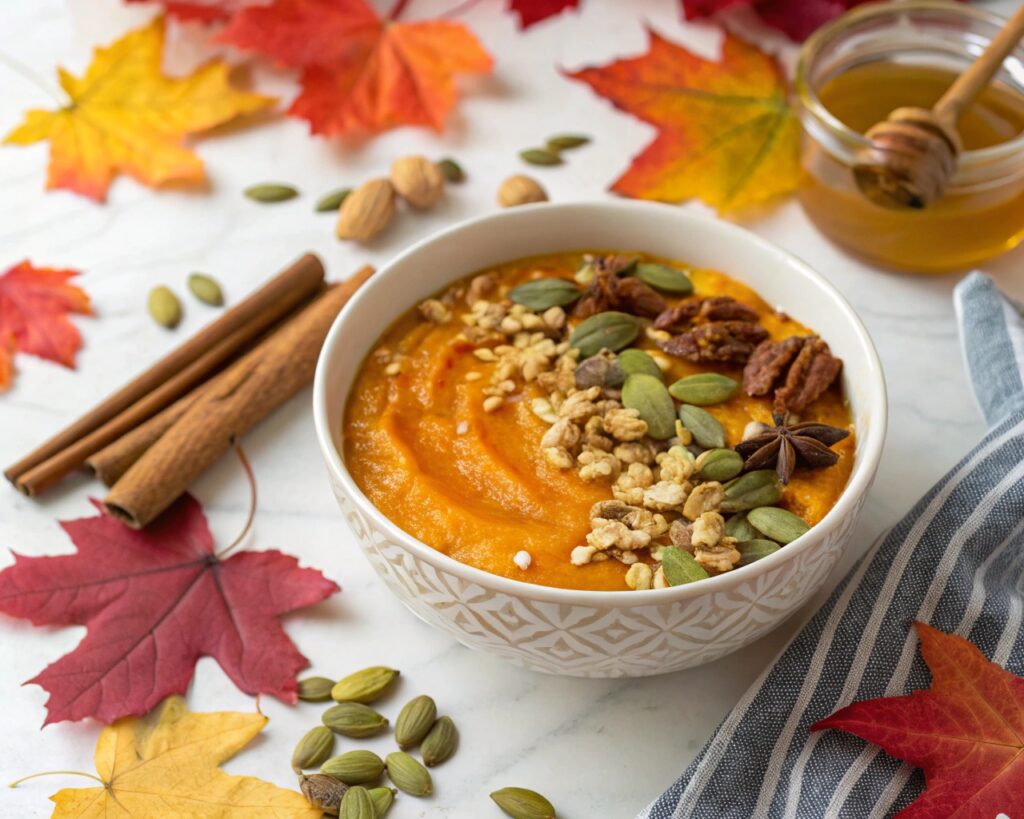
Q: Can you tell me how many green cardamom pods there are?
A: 11